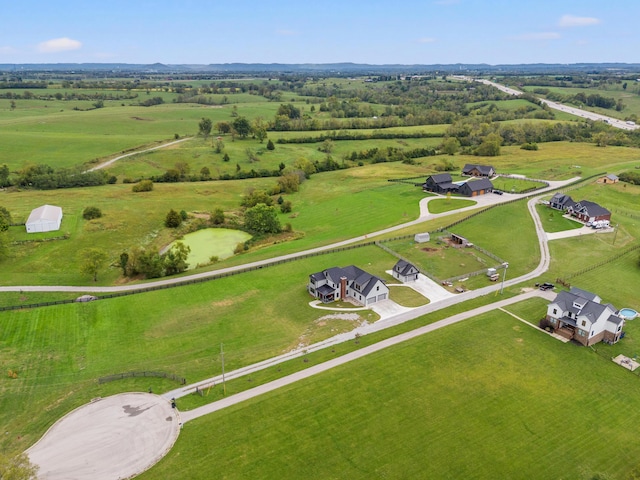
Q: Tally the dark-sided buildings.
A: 2